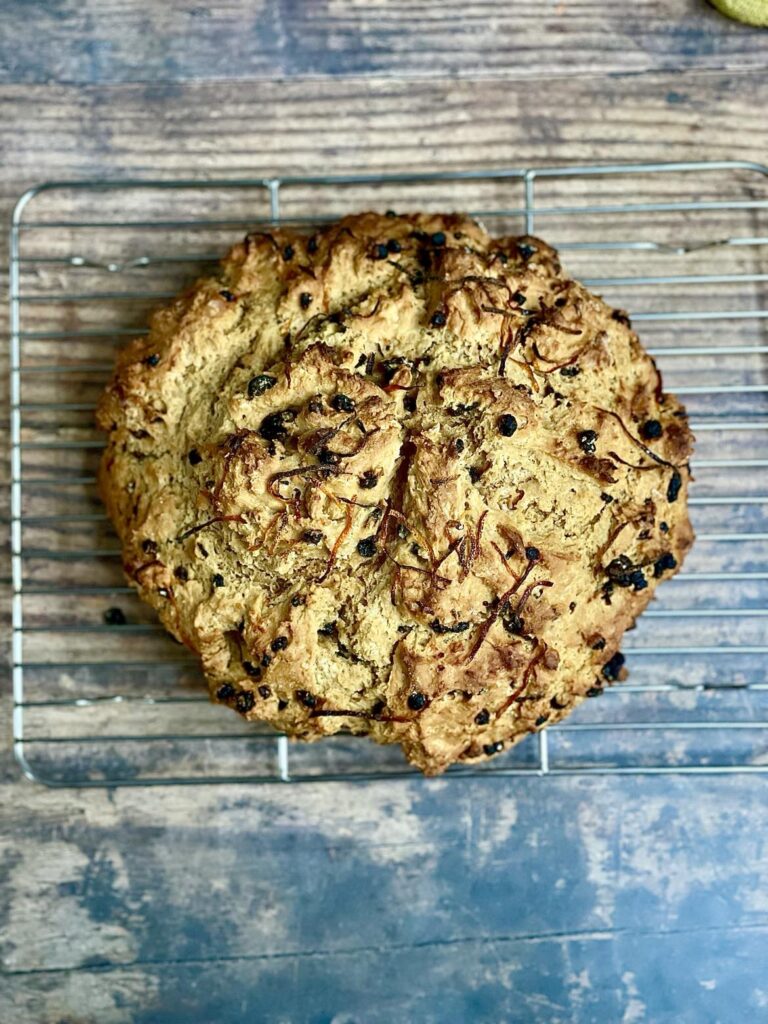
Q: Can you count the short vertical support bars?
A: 4